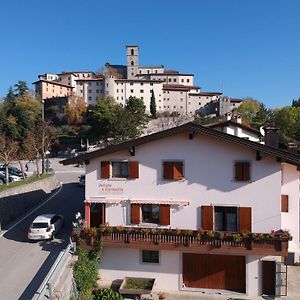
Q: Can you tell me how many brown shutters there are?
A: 11